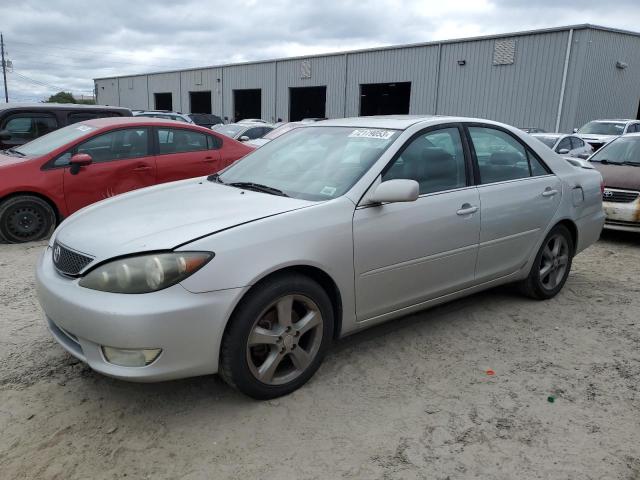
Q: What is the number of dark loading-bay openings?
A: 5